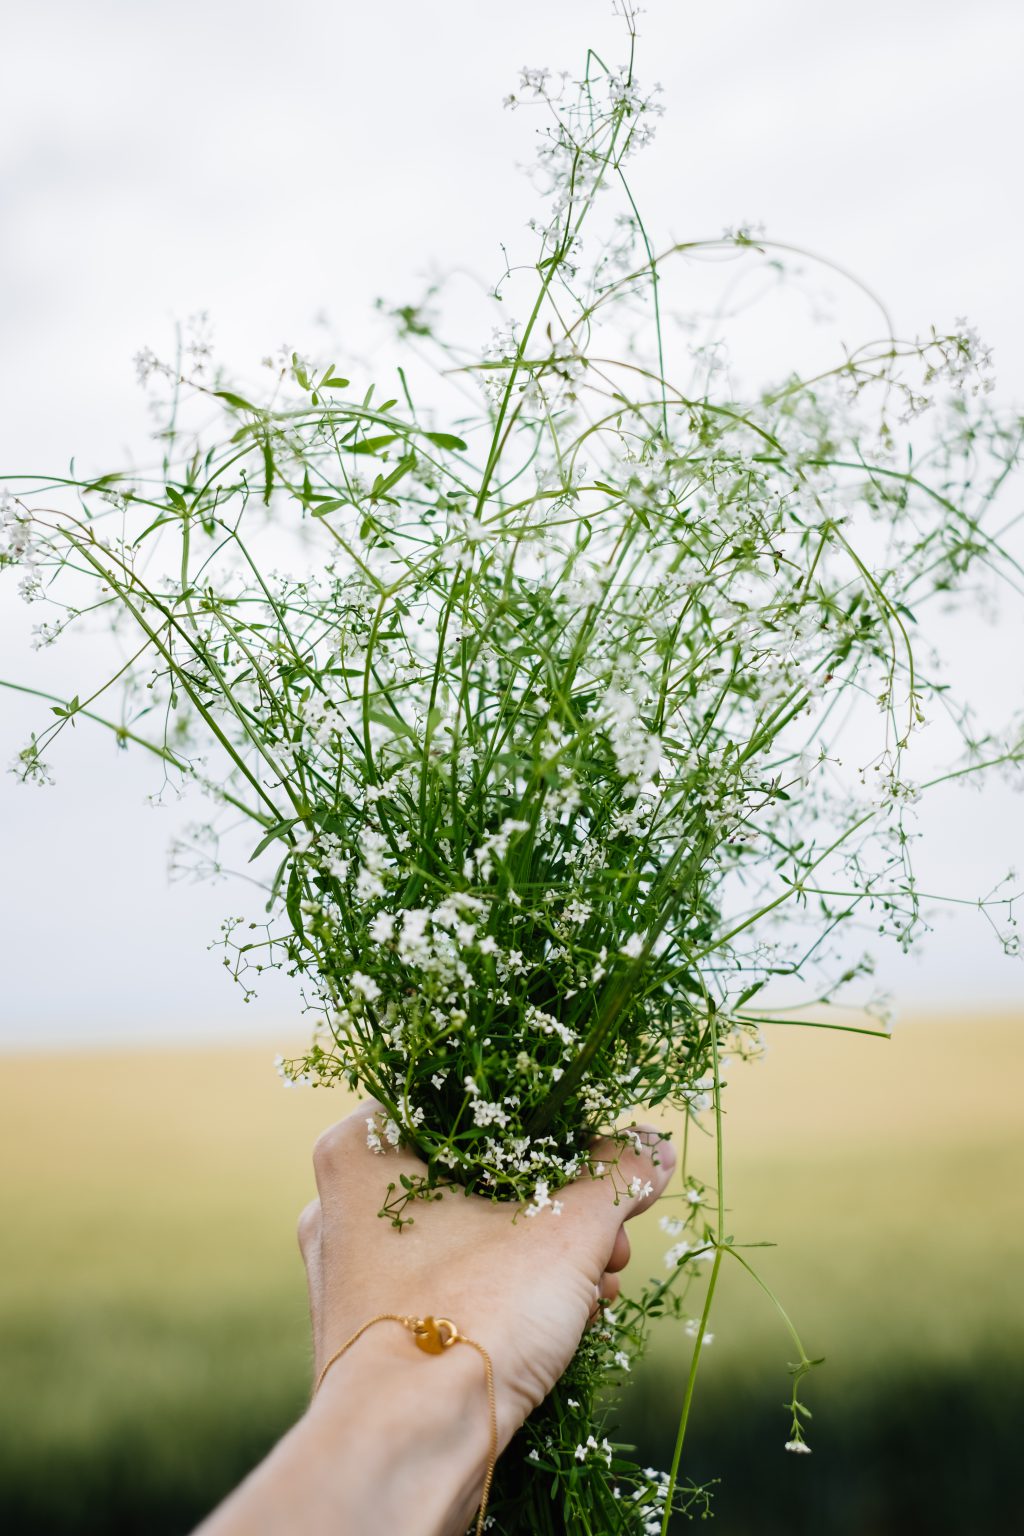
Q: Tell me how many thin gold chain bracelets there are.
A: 1